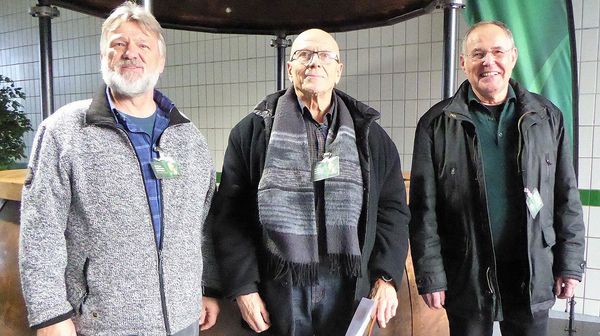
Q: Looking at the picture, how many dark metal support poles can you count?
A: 3